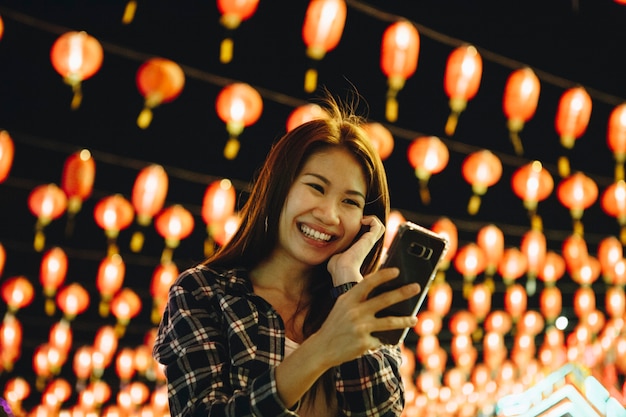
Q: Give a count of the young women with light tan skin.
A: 1